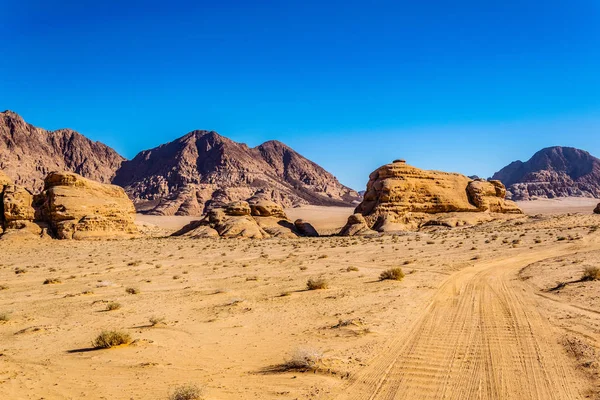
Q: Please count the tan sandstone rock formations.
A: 3